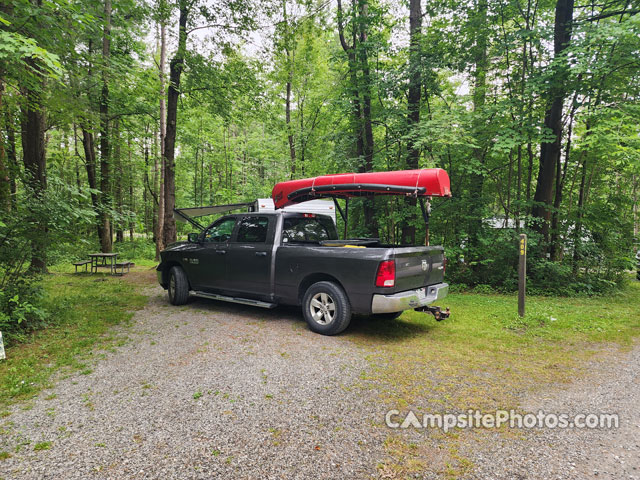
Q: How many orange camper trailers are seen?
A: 0